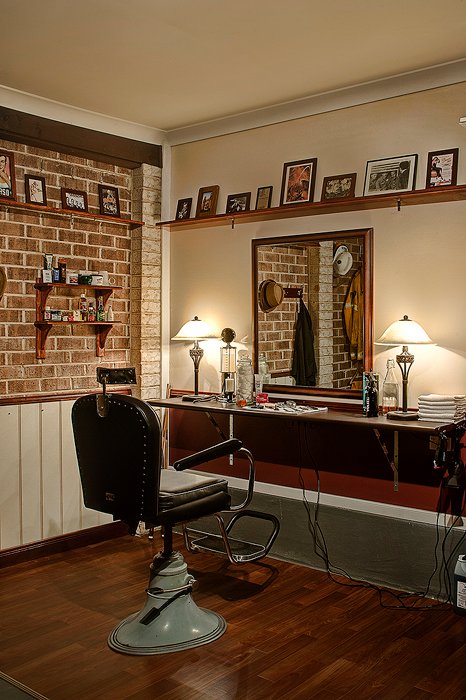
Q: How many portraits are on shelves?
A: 12